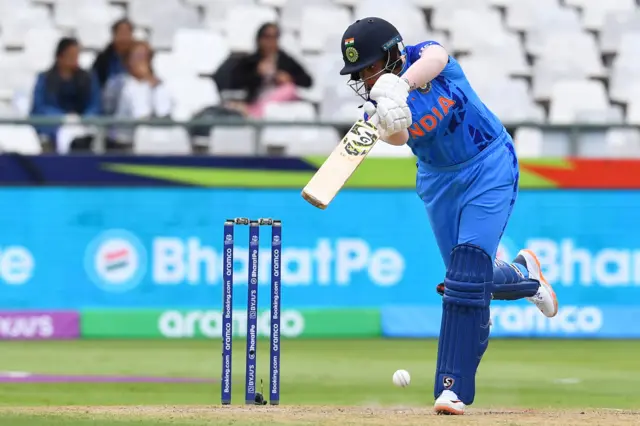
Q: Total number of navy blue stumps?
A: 3